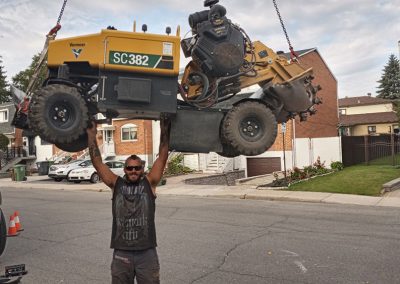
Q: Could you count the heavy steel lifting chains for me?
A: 2